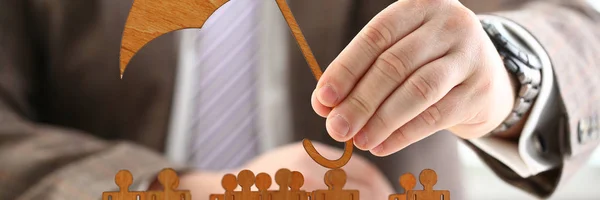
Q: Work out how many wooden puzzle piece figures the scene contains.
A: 10